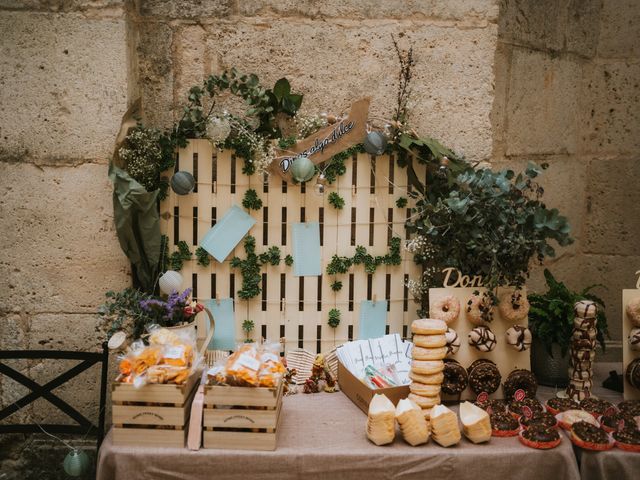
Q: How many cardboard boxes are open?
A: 1